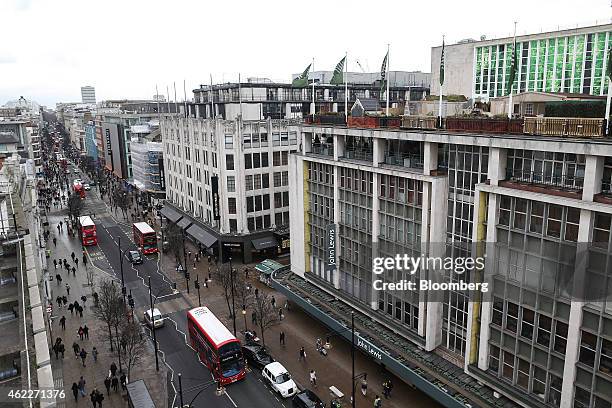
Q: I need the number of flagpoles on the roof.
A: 6